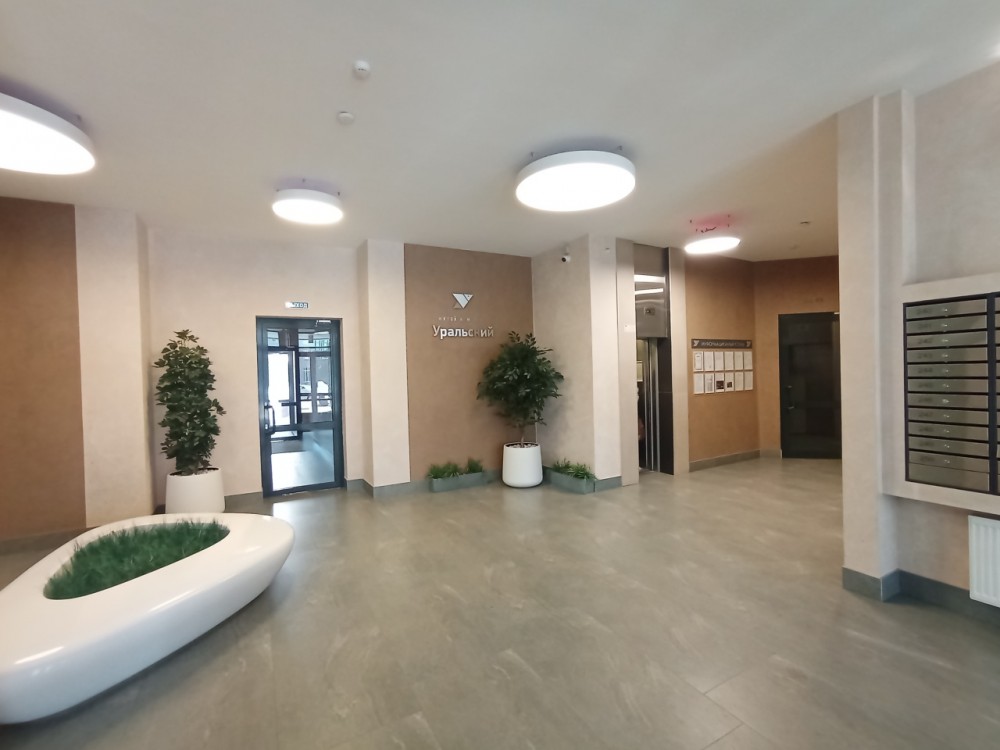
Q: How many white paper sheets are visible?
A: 12